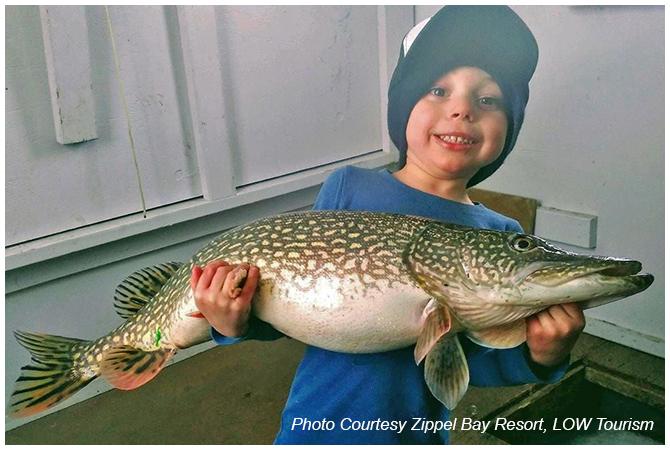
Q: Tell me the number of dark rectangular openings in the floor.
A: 1